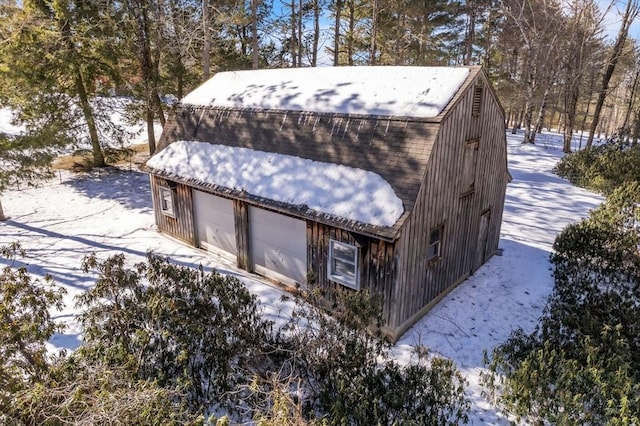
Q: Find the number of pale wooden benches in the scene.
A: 0